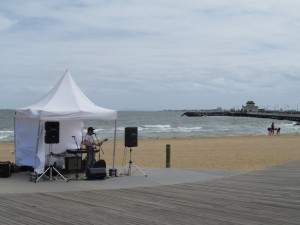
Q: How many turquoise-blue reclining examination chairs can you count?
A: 0